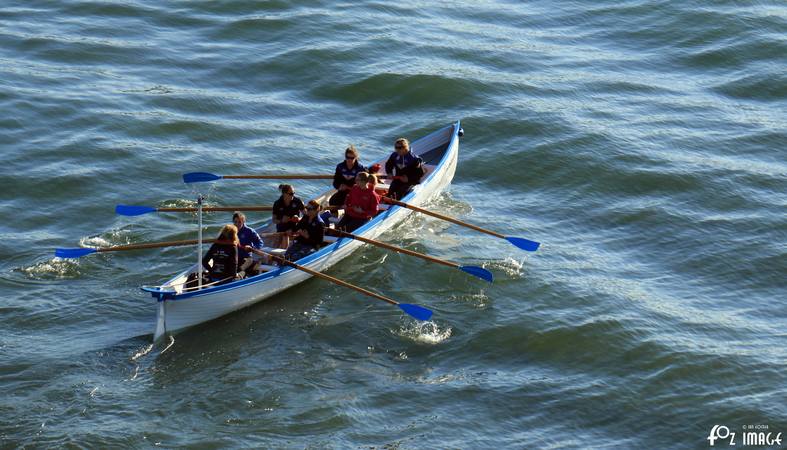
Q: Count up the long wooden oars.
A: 6